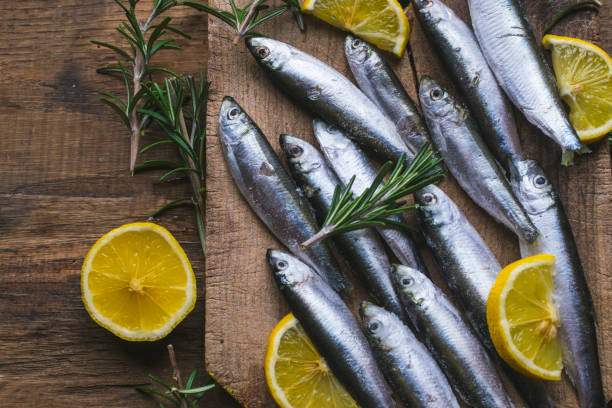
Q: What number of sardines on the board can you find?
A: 13